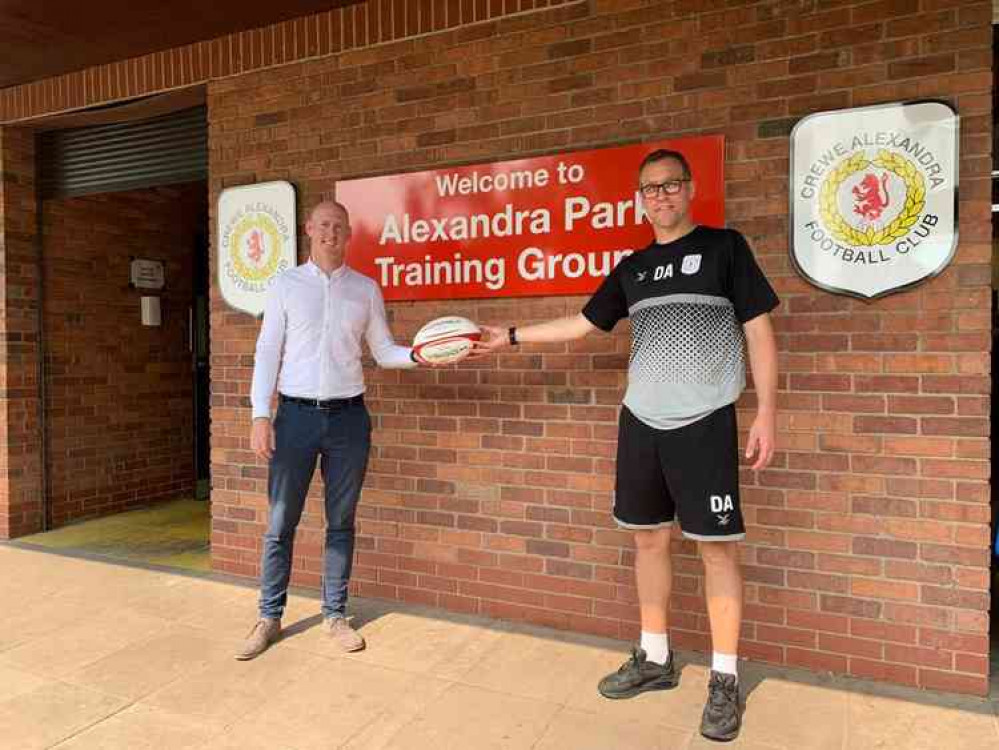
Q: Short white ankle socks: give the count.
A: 2